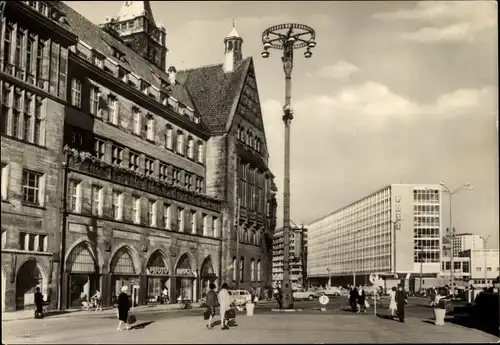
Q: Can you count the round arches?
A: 6